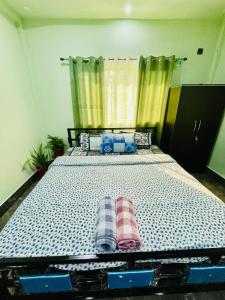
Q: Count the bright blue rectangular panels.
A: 3